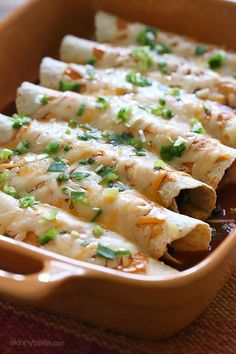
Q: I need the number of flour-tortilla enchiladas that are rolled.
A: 7